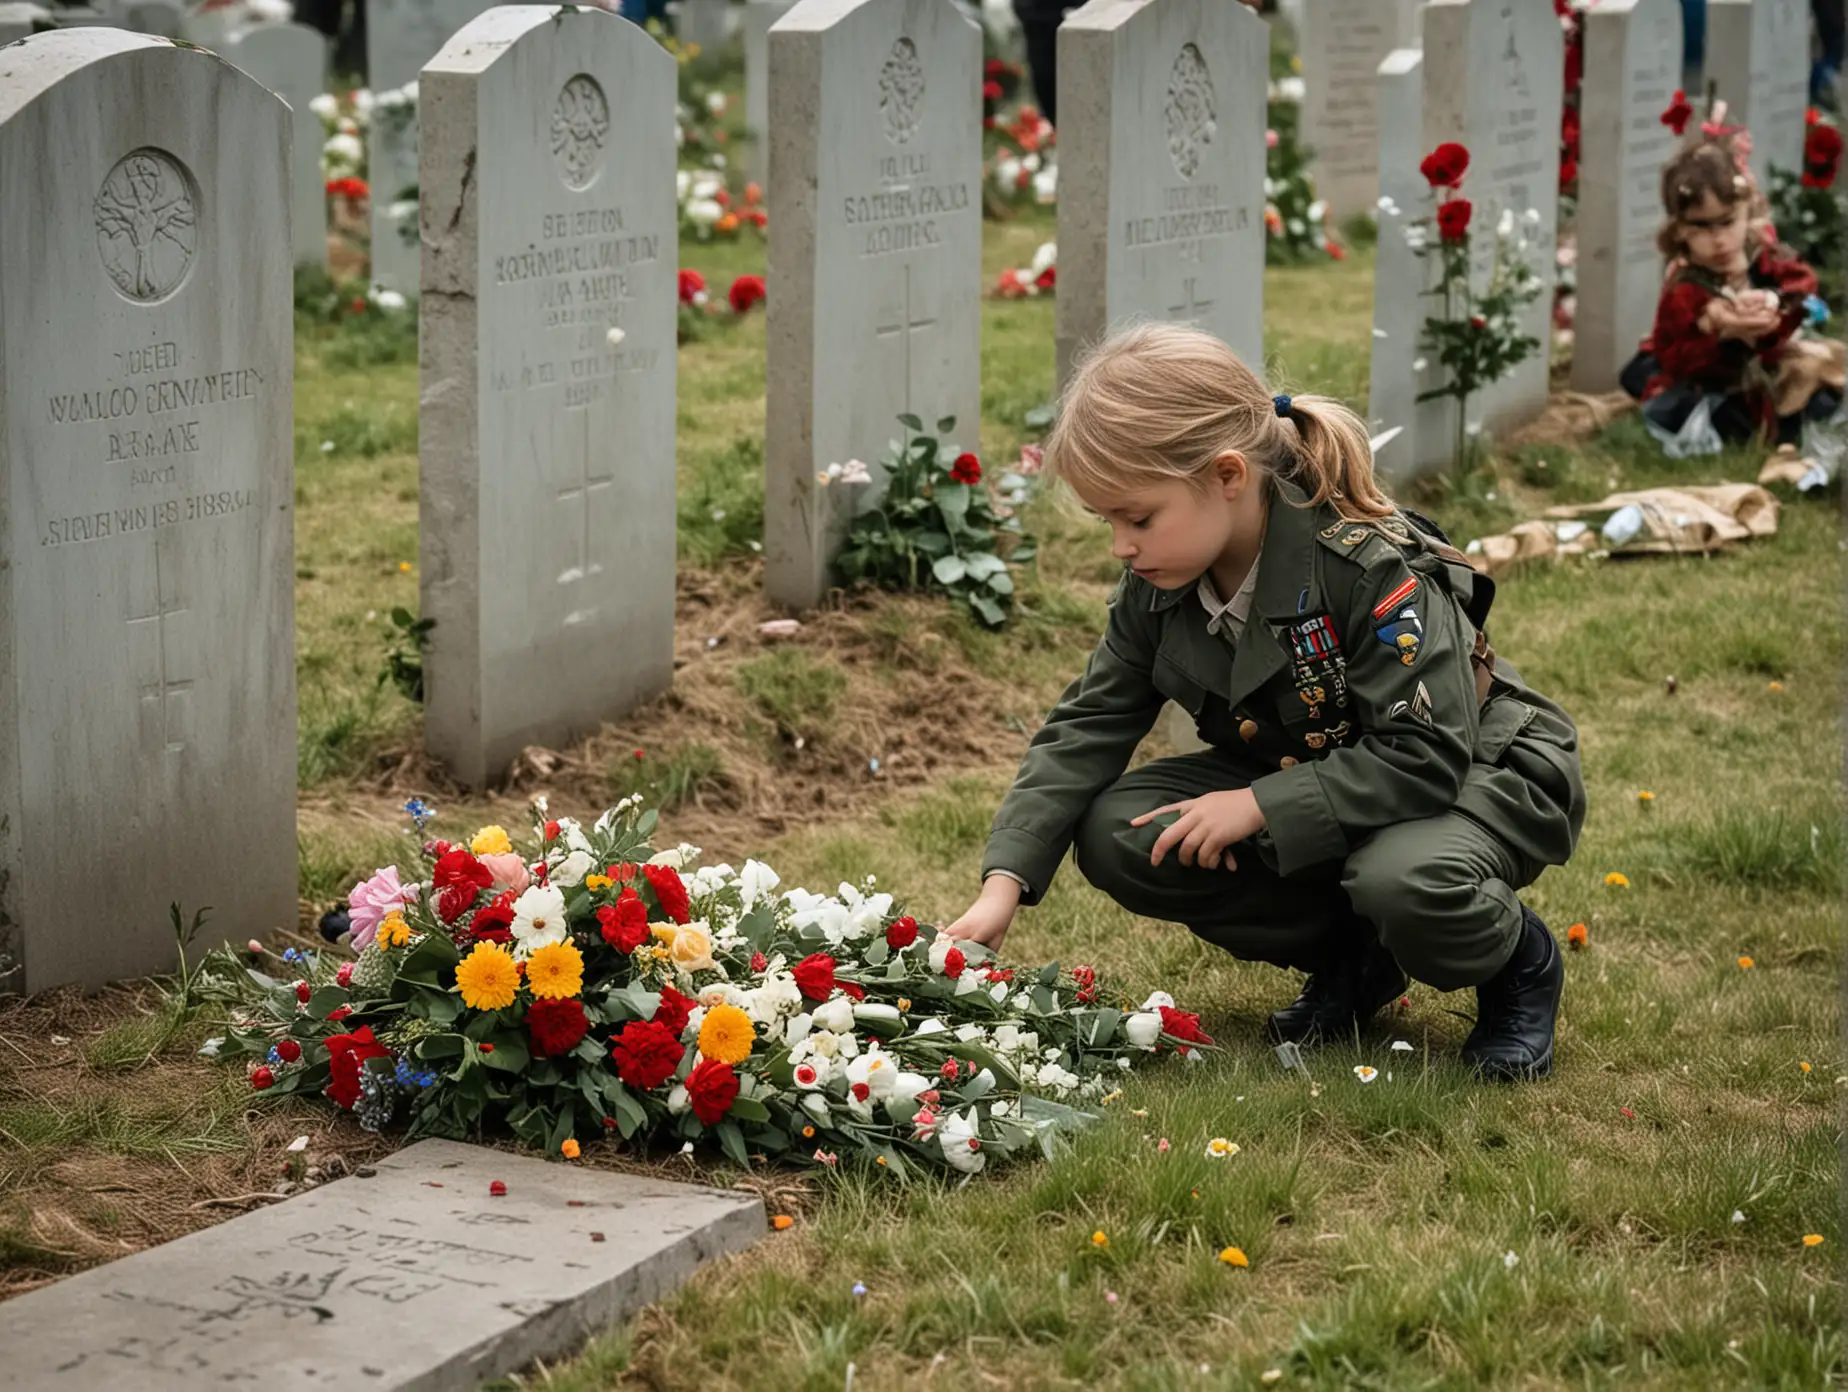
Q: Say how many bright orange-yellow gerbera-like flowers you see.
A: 3